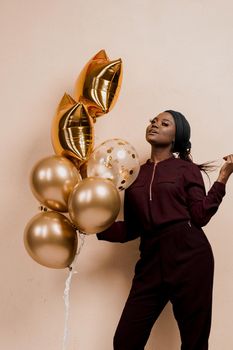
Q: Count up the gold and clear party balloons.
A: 6